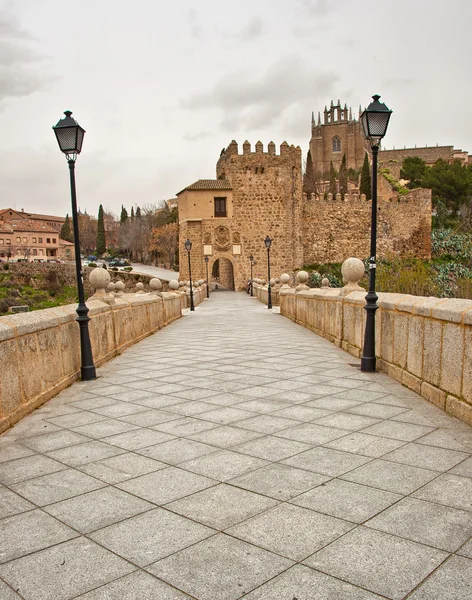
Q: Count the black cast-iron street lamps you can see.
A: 6